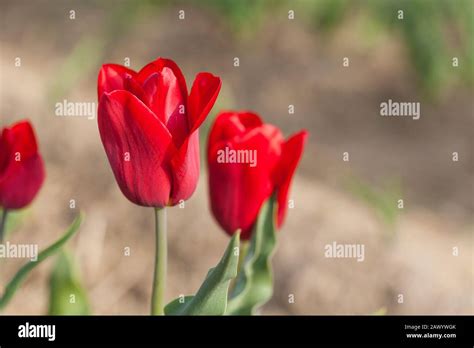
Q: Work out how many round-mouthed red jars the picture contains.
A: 0